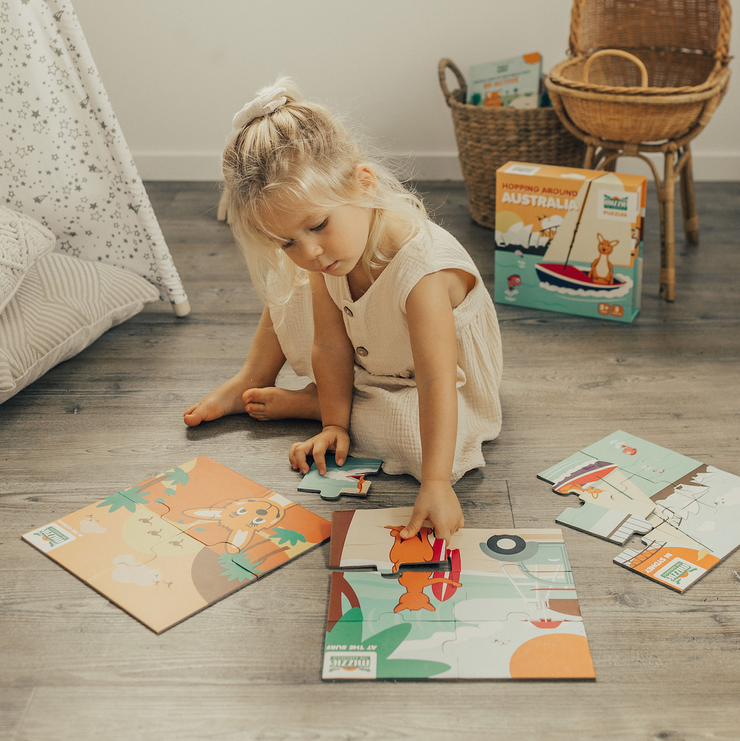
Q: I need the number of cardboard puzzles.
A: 3